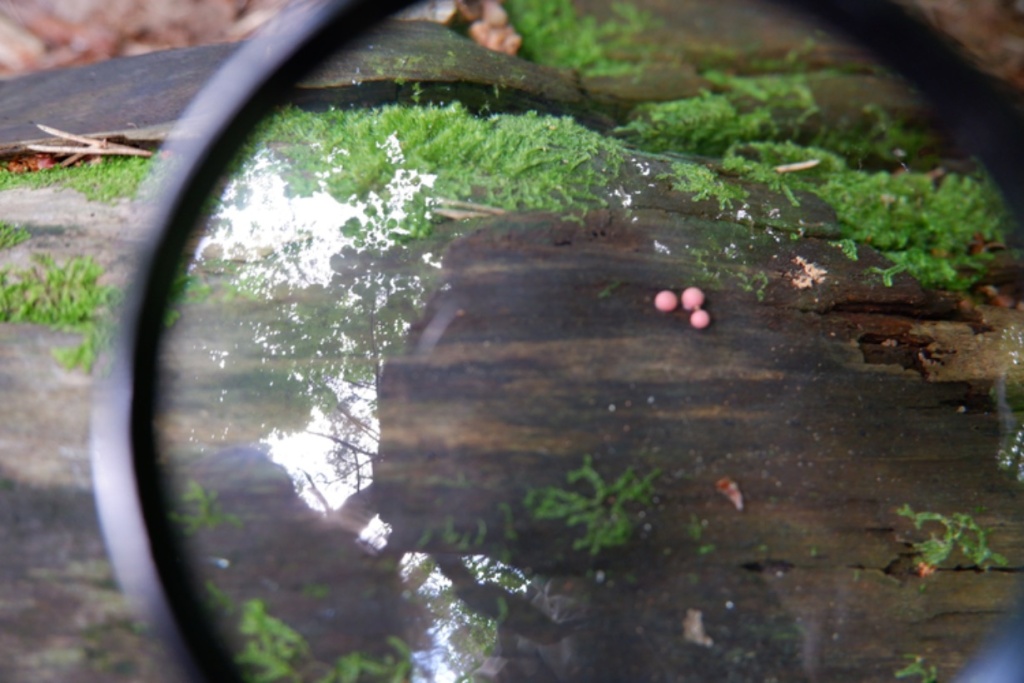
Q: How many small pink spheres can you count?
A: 3